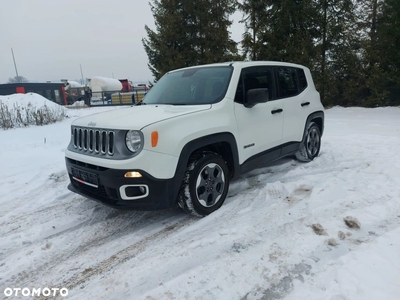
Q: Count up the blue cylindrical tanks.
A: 0